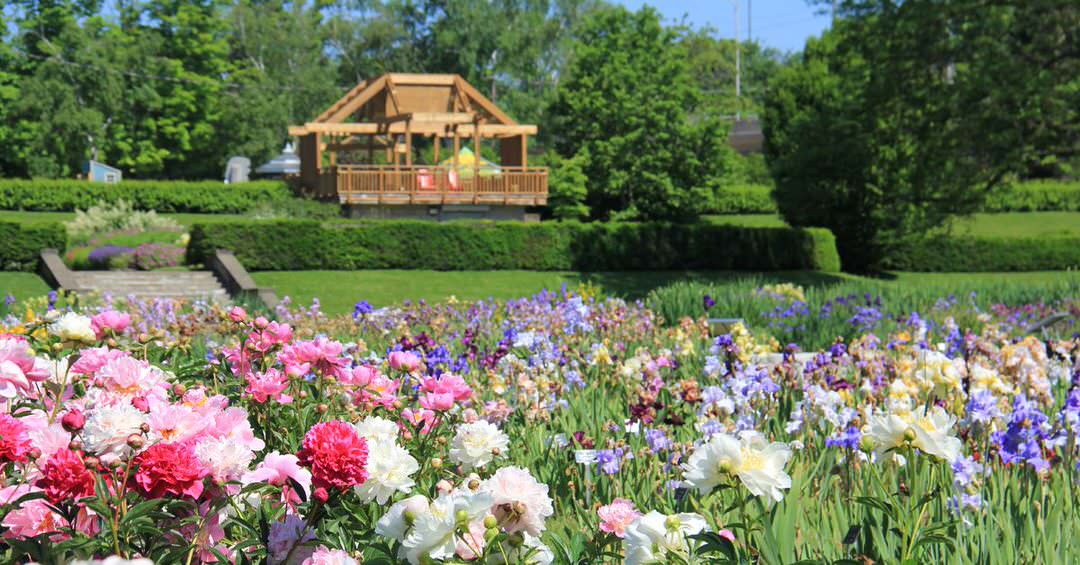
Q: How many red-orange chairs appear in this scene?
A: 2